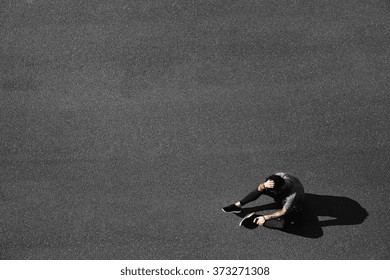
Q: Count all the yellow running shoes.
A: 0